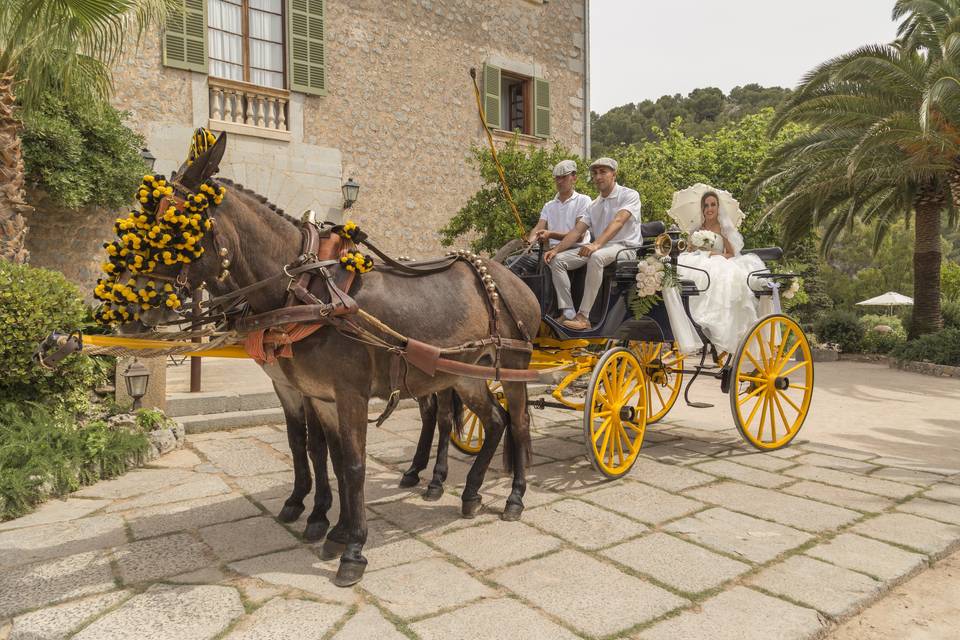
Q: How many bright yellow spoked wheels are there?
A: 4